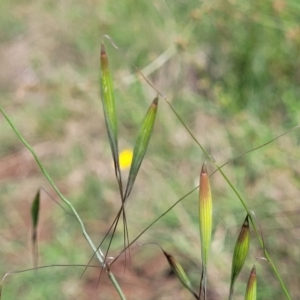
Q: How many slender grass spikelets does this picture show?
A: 7